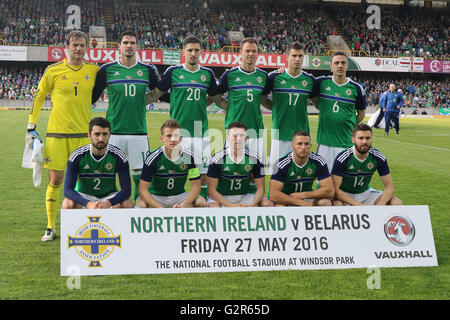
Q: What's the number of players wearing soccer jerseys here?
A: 11